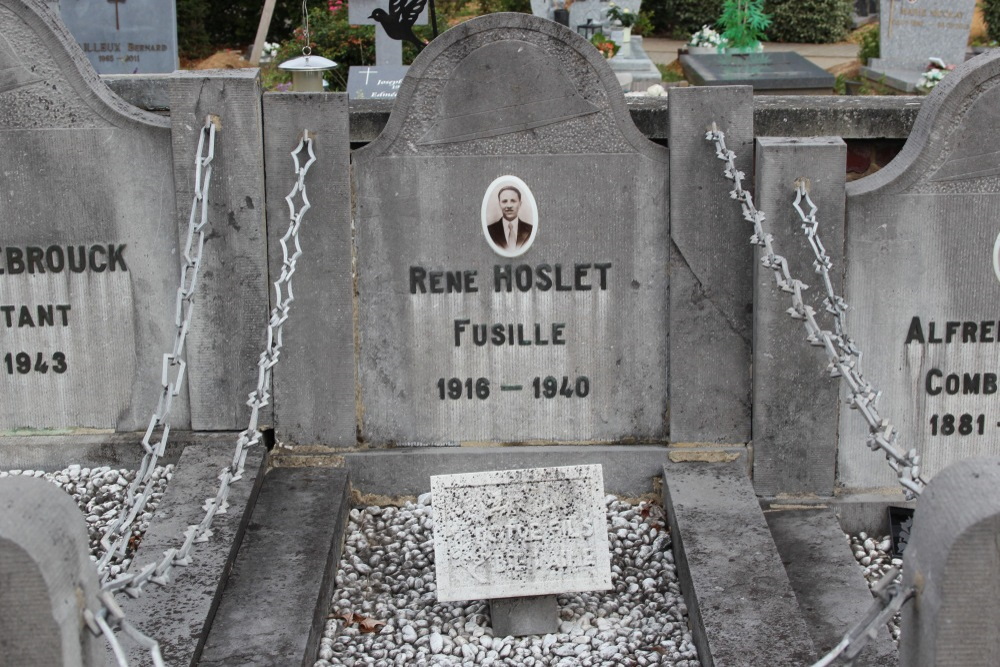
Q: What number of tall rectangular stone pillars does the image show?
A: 4